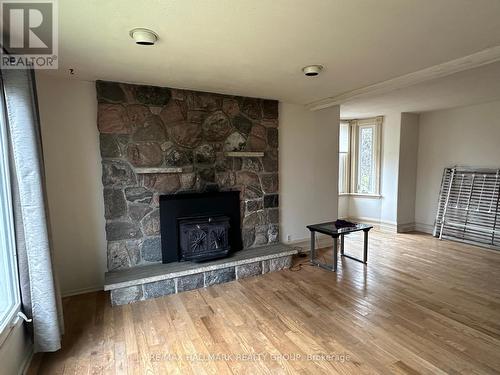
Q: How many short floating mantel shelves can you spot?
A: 2